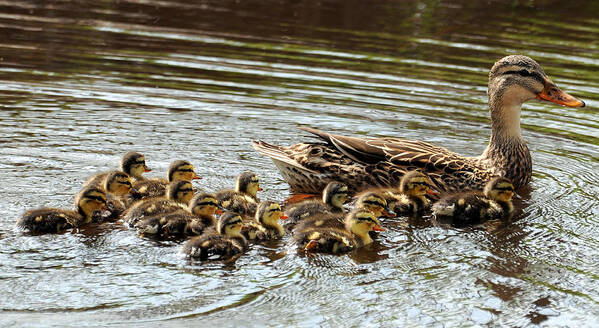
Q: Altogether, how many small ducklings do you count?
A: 14